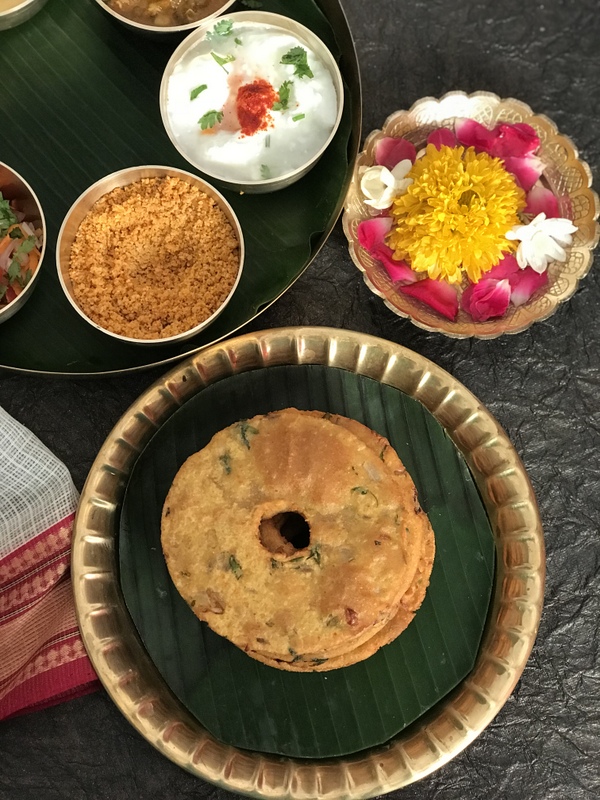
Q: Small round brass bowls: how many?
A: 5